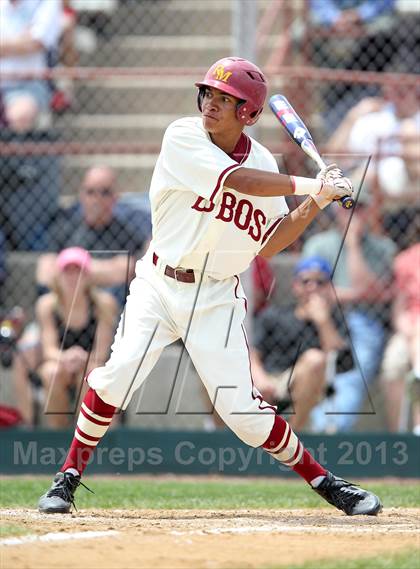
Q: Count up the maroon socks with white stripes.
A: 2